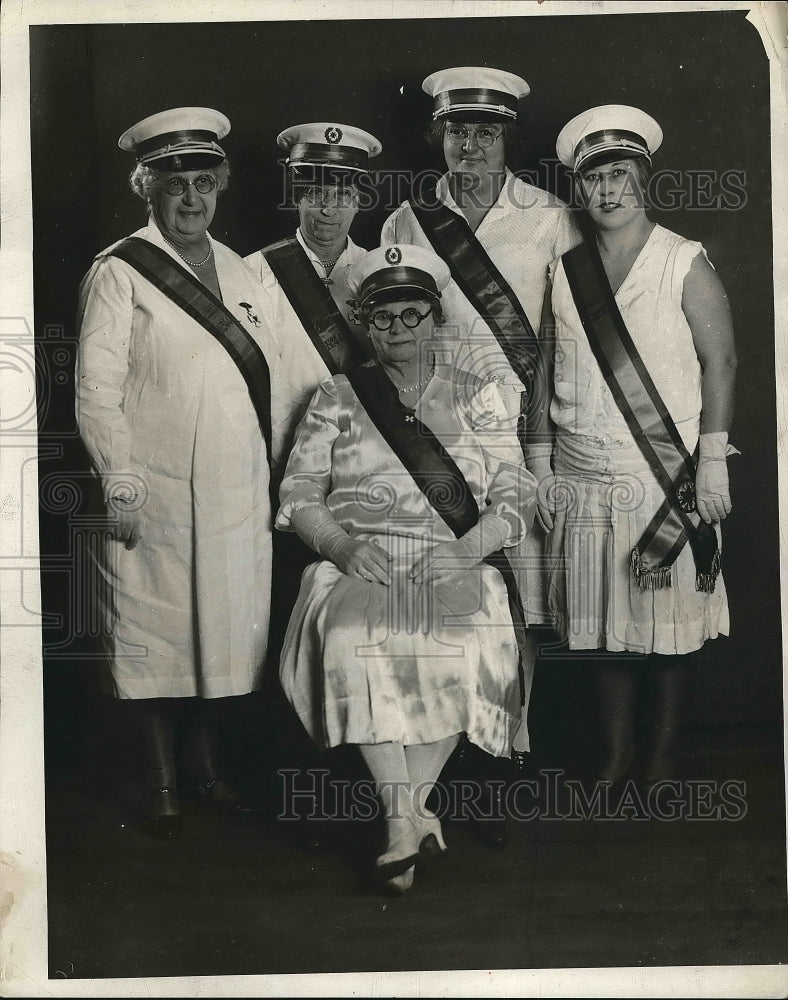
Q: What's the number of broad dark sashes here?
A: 5